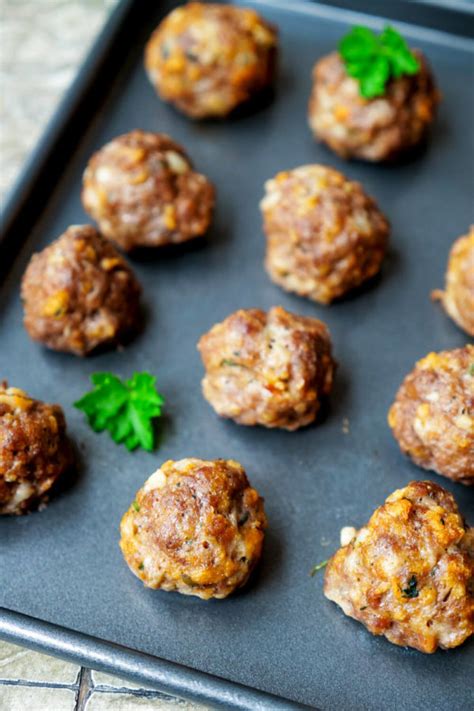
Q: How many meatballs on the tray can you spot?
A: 11